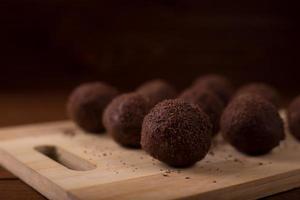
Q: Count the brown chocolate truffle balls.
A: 9